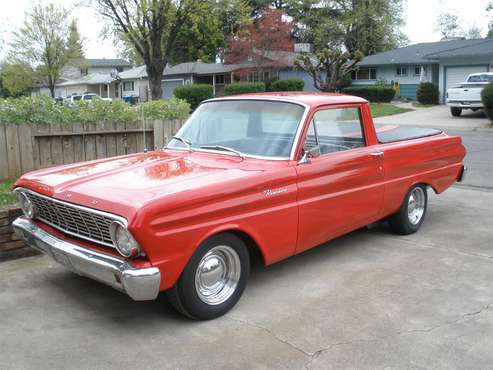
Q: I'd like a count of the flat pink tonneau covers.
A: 0